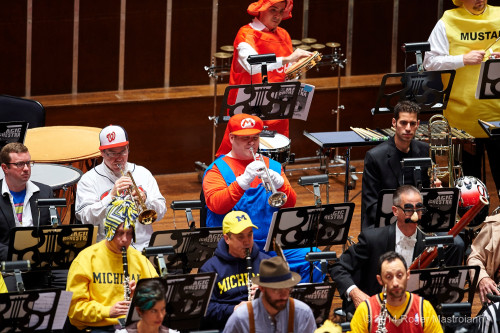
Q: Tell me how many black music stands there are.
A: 12